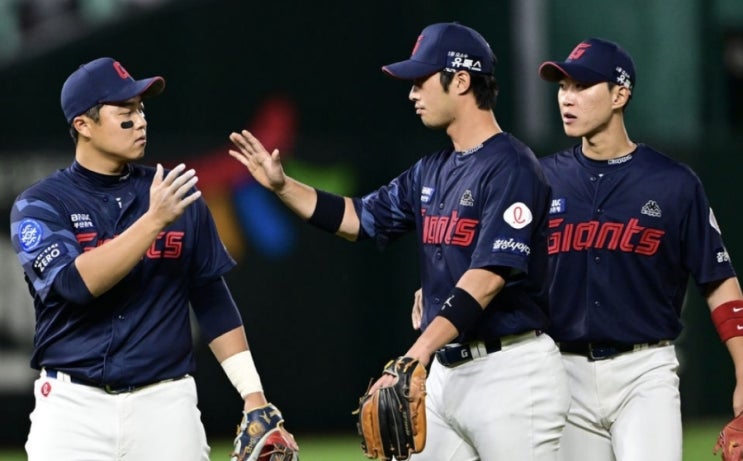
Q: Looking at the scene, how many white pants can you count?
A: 3